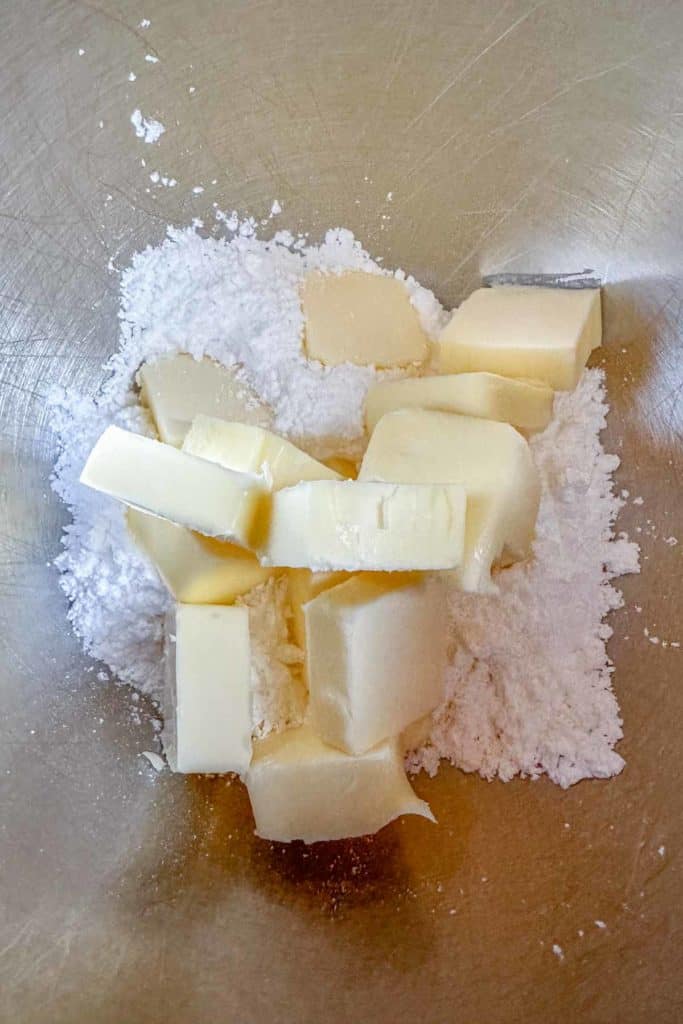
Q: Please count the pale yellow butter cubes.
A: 12